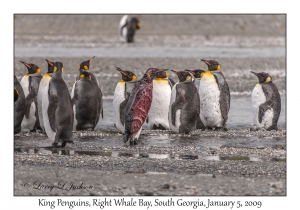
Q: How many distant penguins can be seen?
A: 1